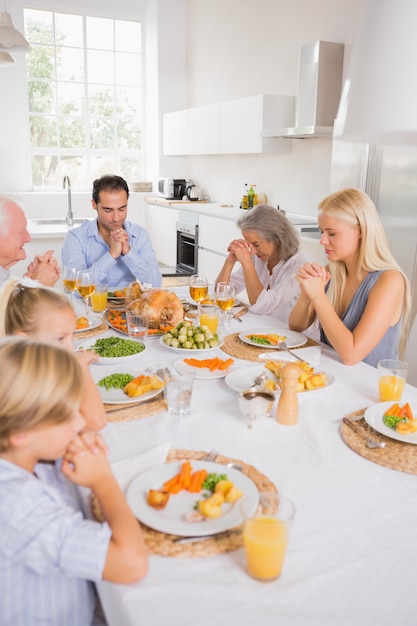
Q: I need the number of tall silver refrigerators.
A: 1